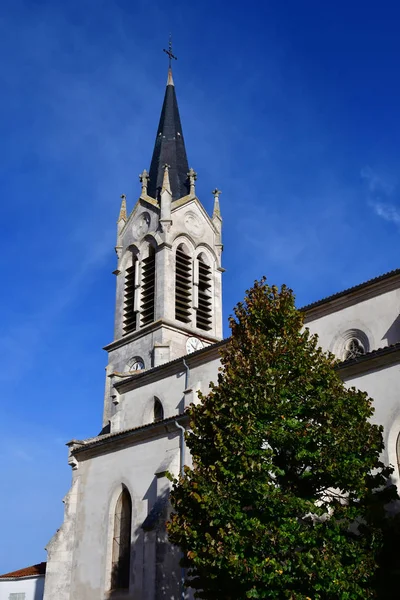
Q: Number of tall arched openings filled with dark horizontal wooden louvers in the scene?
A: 4